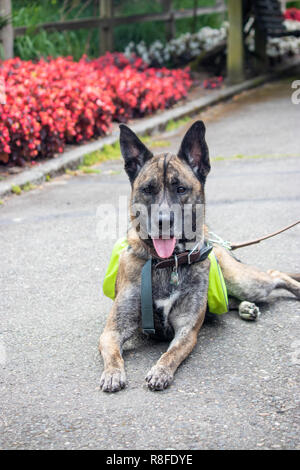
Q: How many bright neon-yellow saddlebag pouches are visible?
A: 2